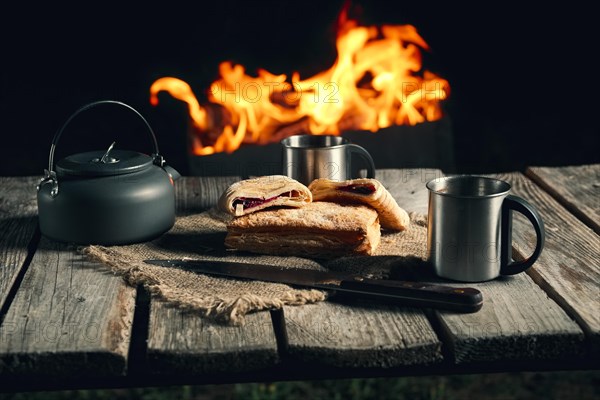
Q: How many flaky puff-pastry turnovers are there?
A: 3